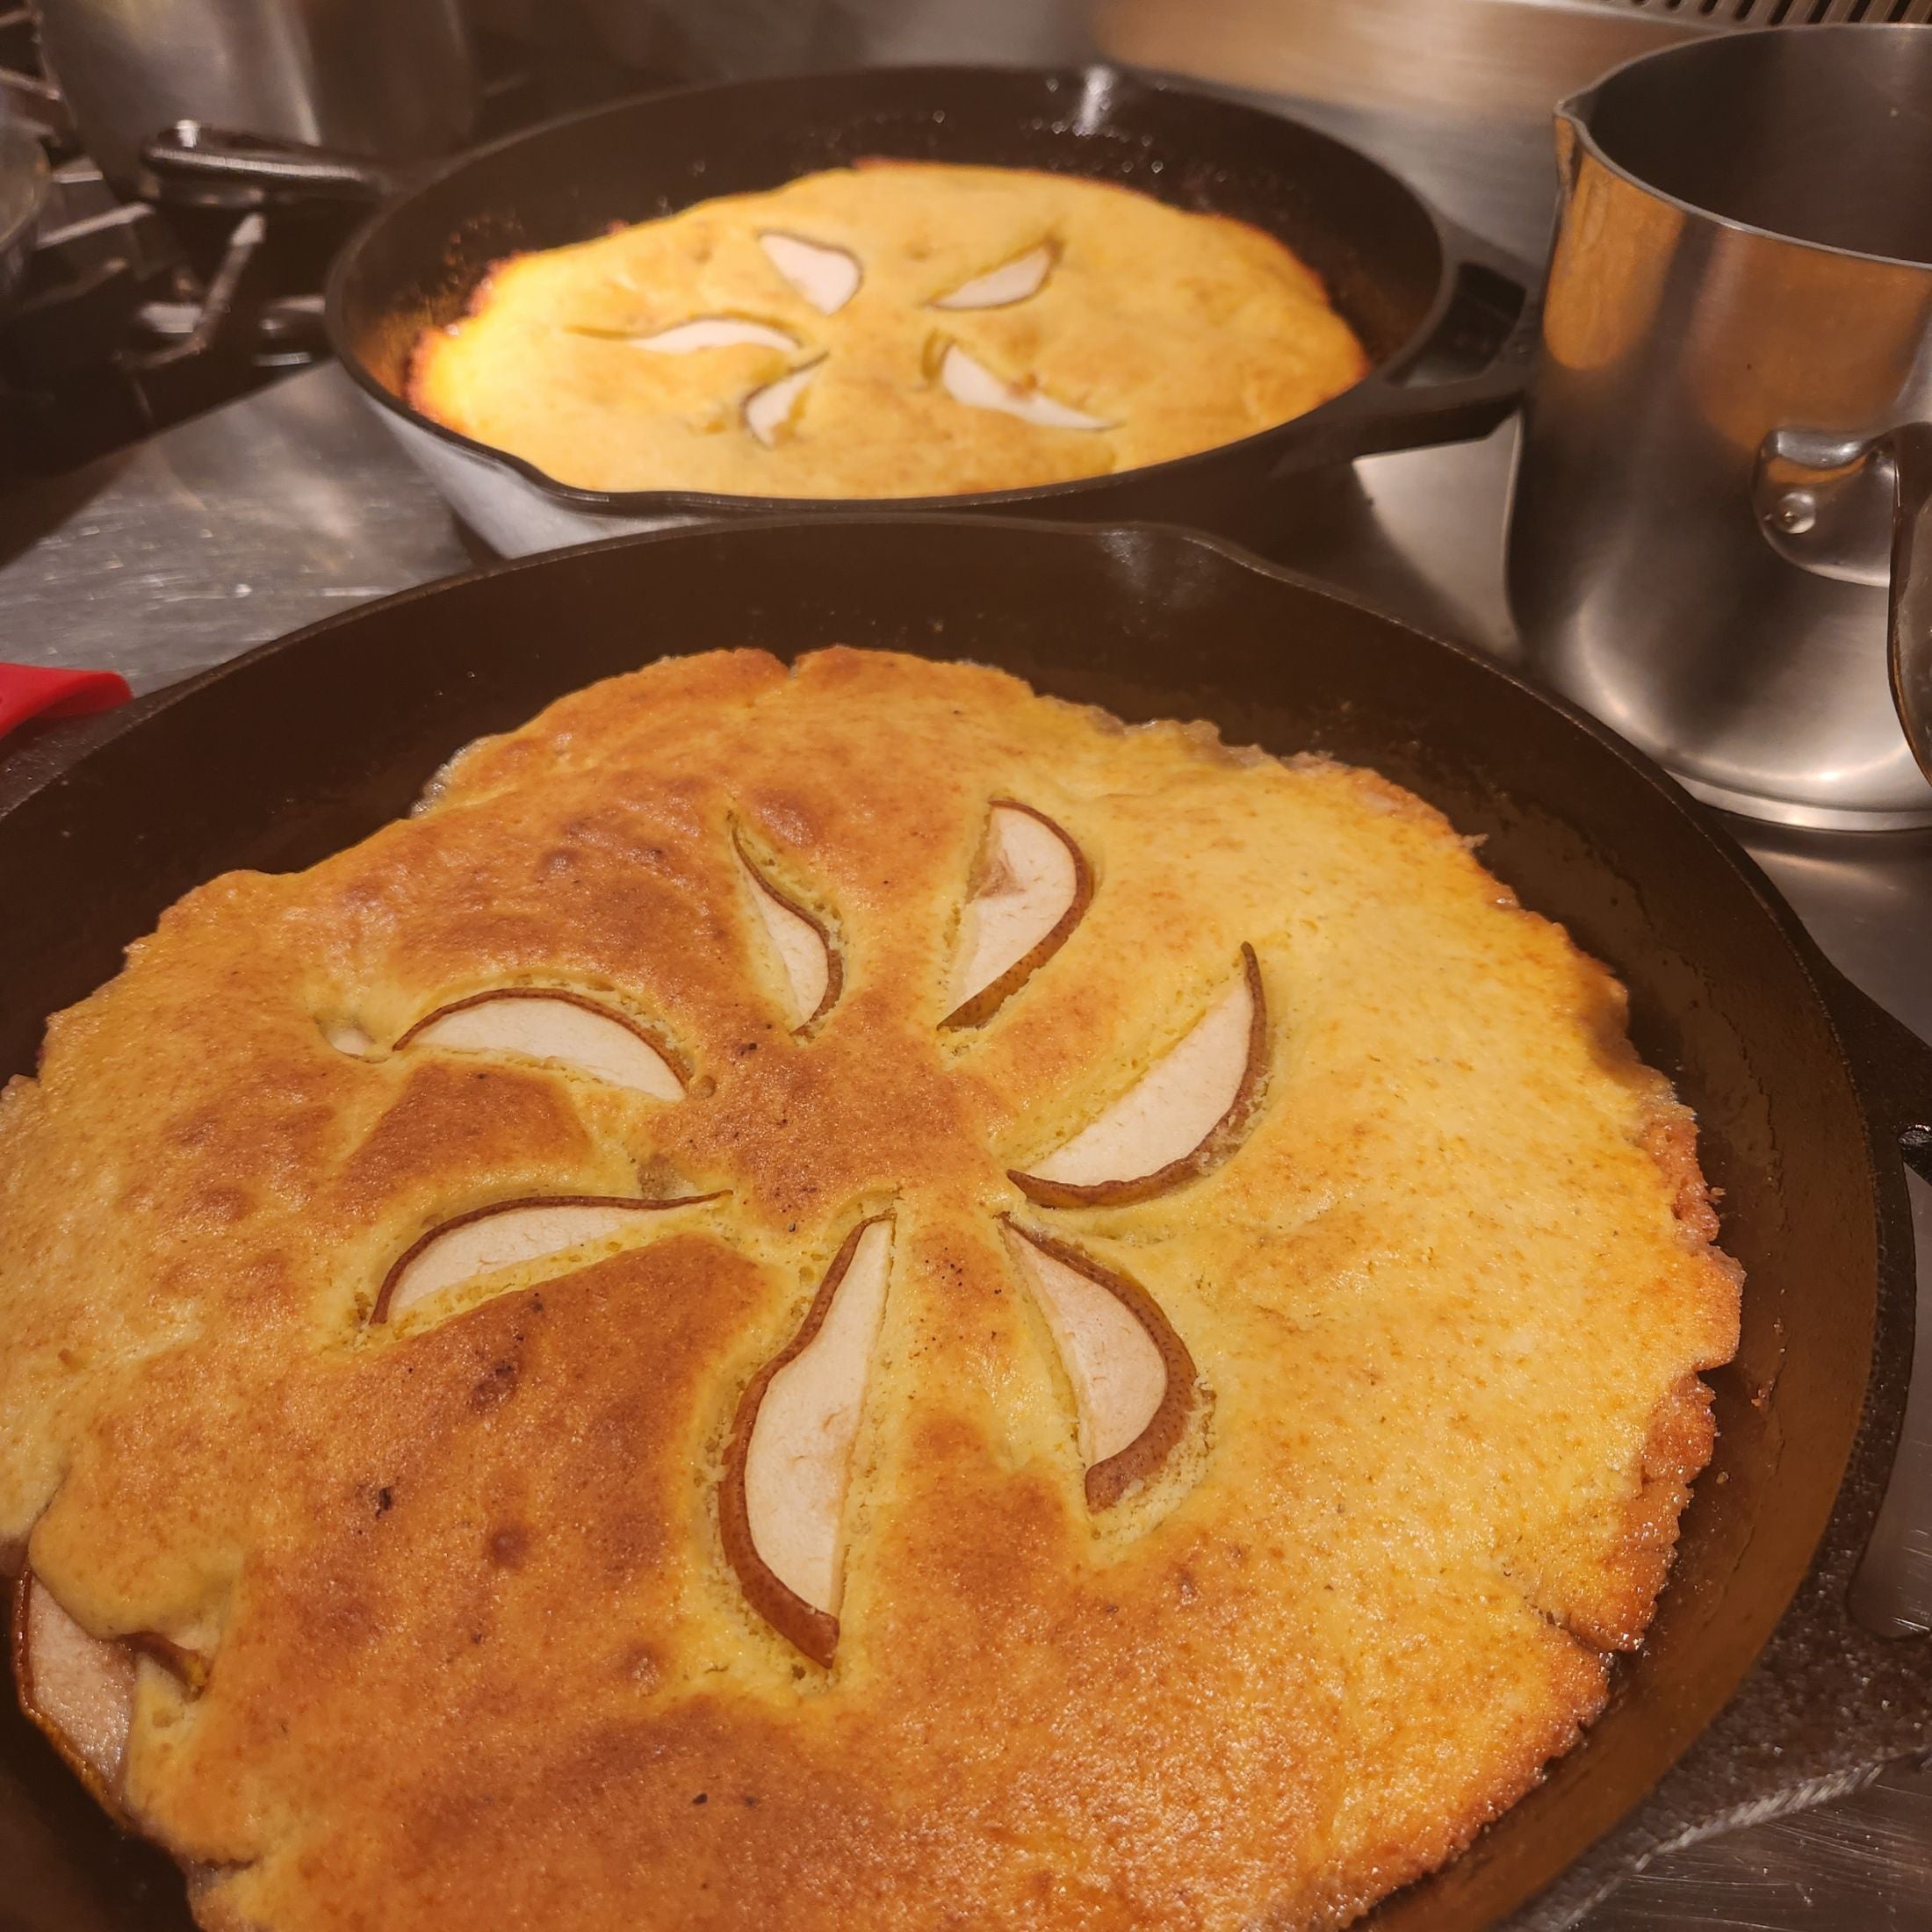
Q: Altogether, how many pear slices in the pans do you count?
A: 13